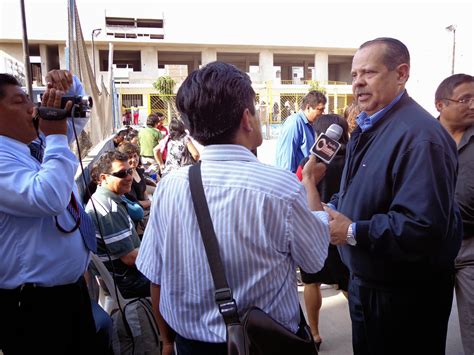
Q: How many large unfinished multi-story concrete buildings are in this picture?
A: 1